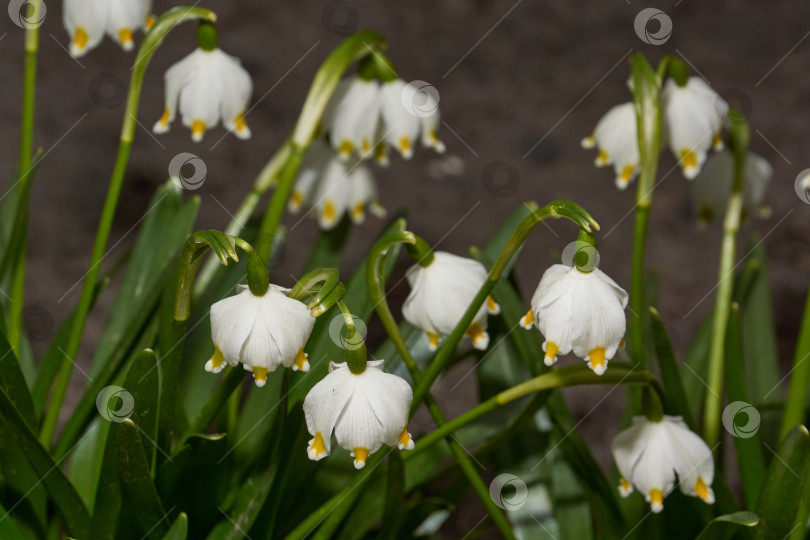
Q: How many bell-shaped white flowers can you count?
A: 13